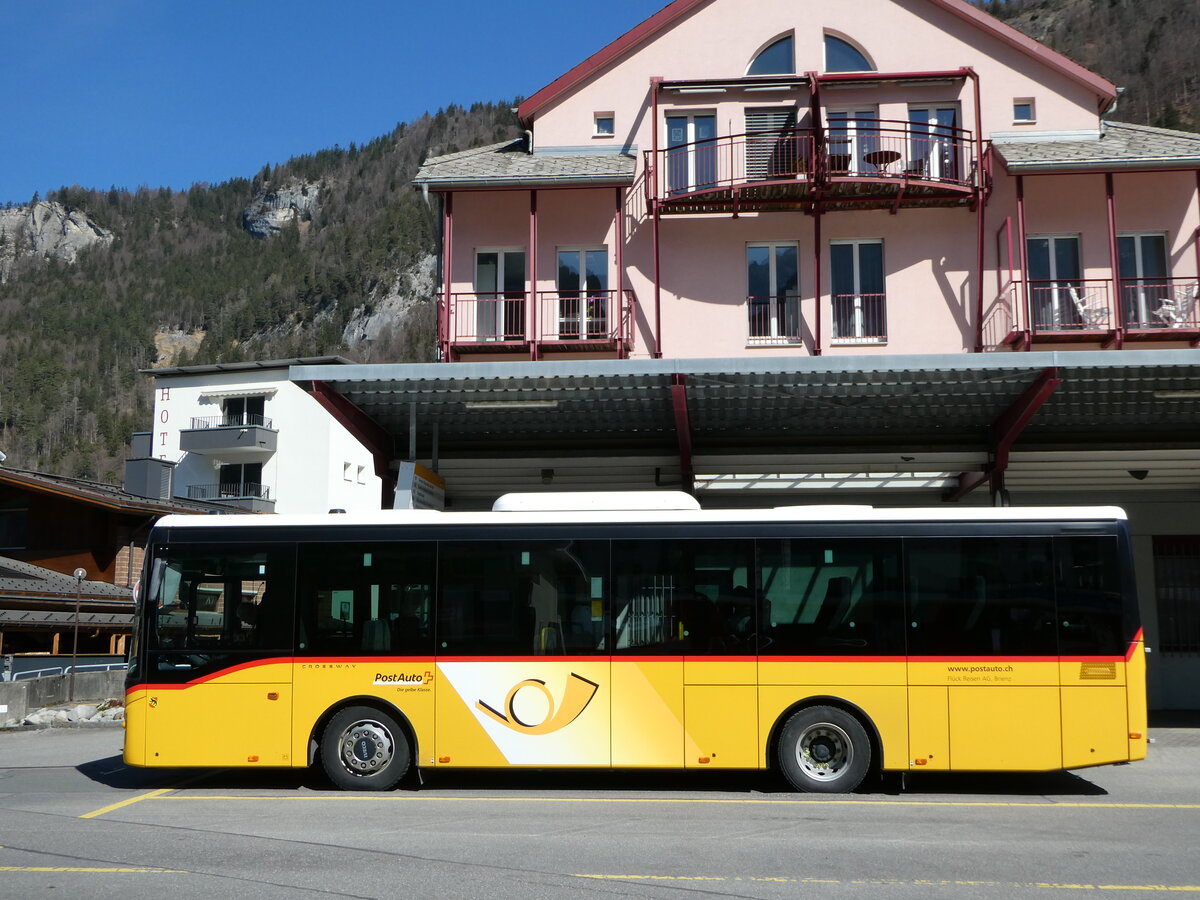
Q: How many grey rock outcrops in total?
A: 3